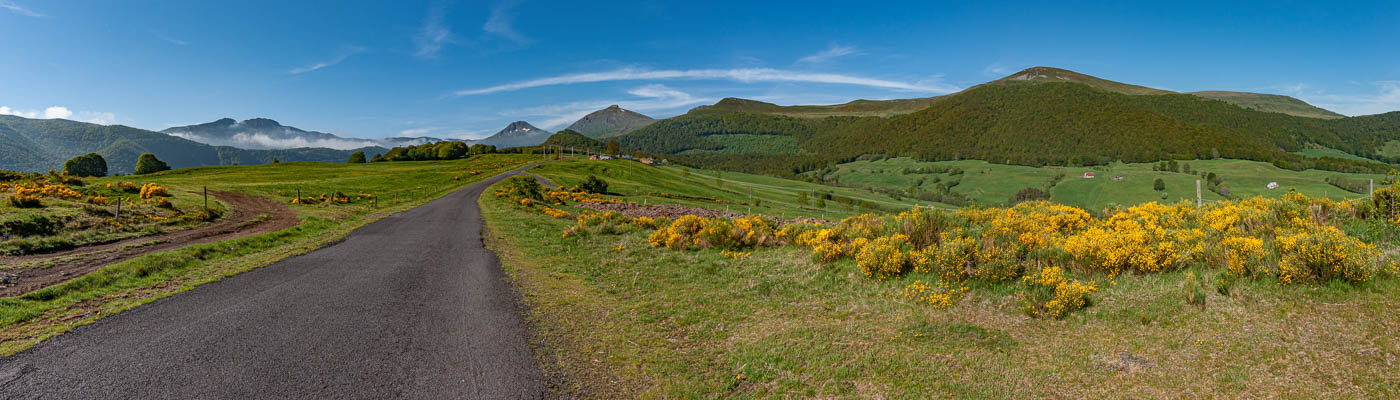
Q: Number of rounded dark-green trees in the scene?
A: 2